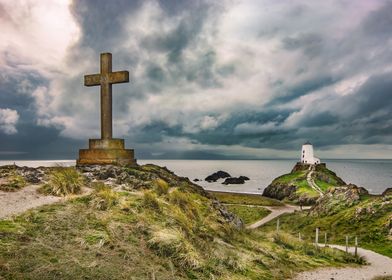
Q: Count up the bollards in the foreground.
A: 6